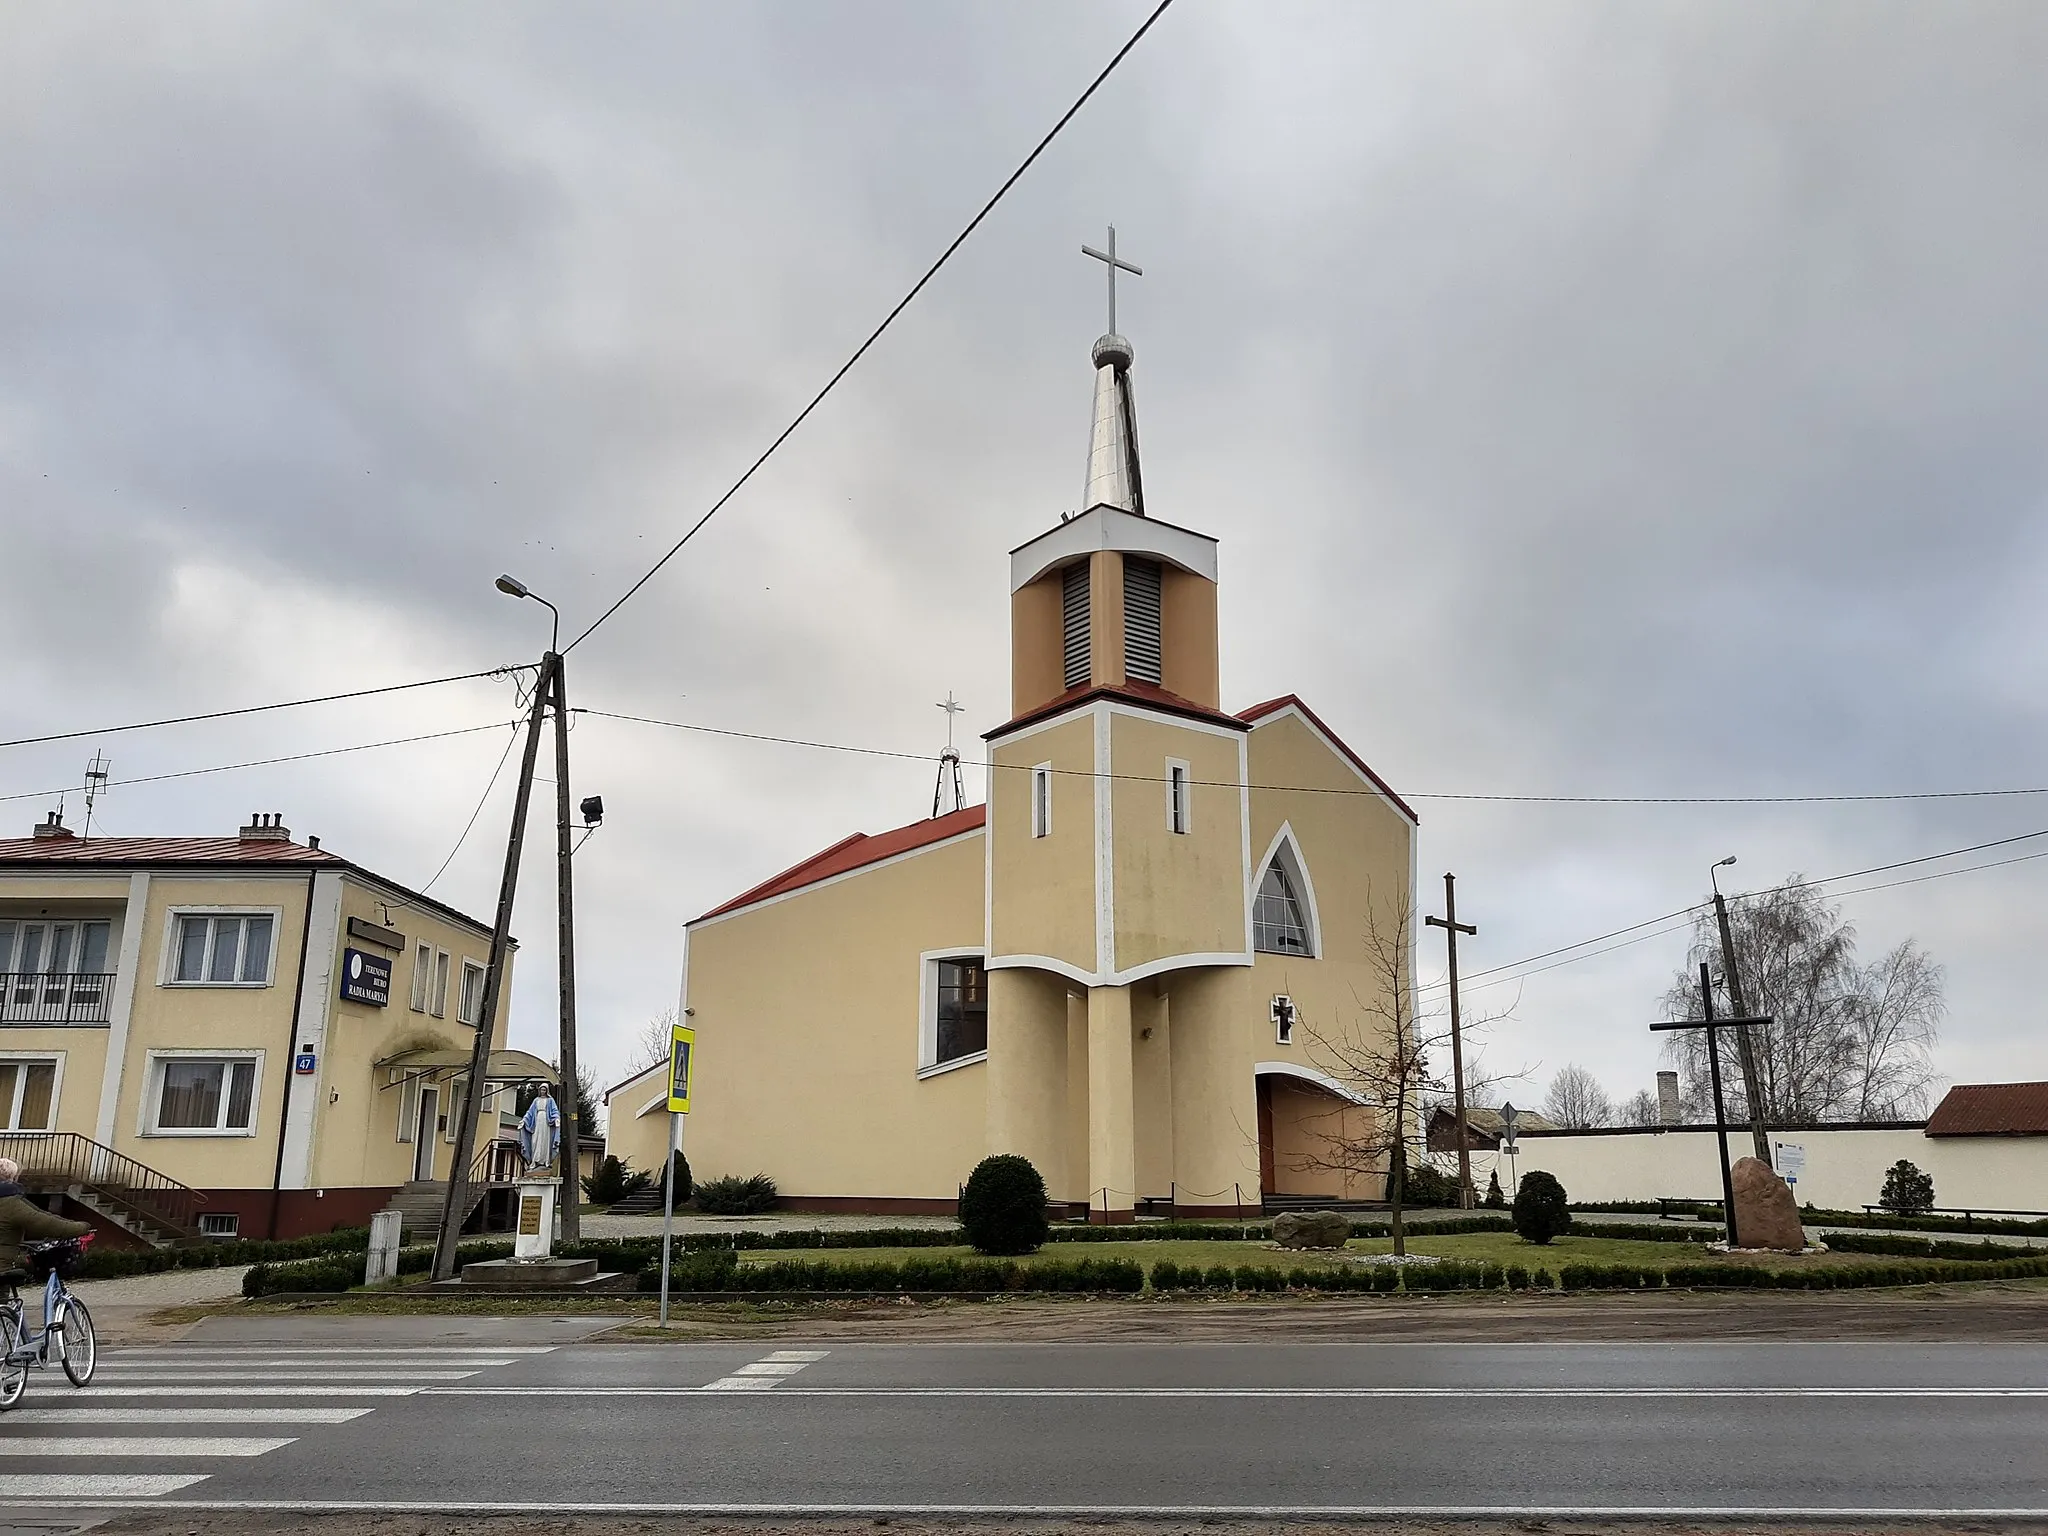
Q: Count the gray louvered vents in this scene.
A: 2